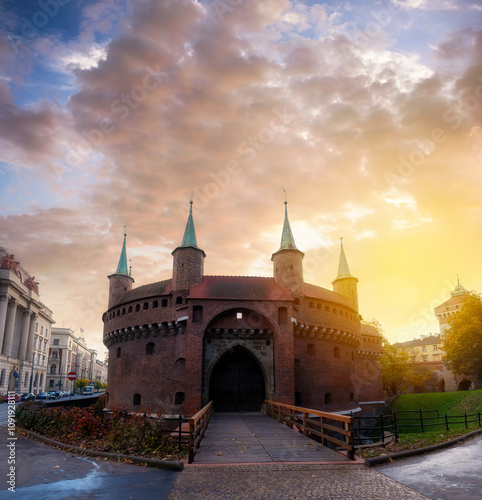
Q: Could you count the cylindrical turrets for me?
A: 4